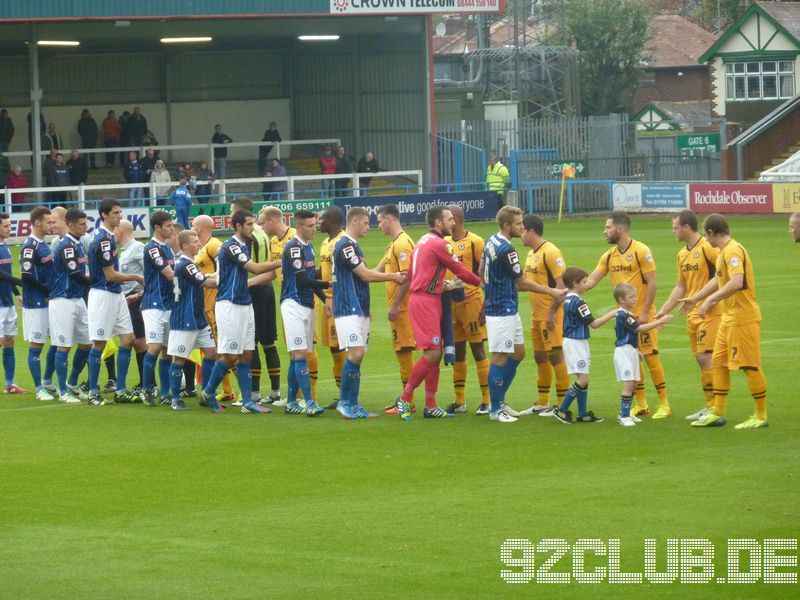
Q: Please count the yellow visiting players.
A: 9